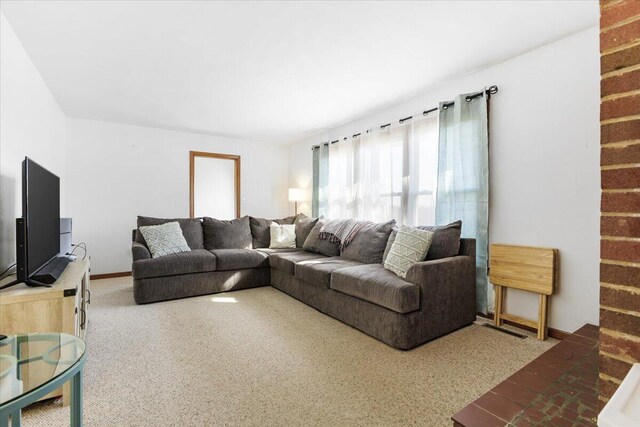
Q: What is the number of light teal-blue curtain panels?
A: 2